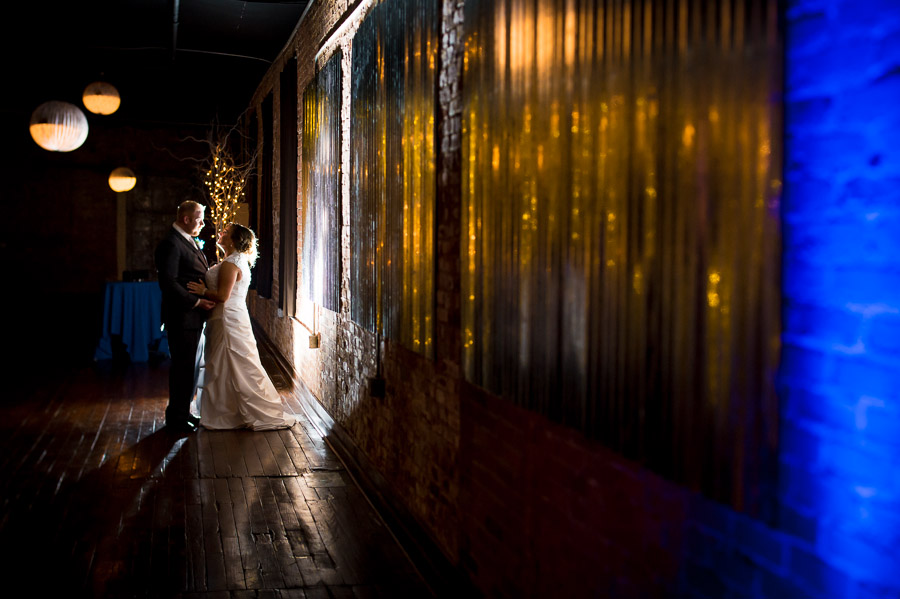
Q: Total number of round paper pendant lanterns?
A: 3